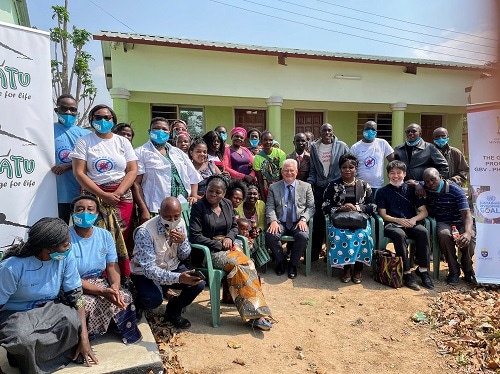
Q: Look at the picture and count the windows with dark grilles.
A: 2